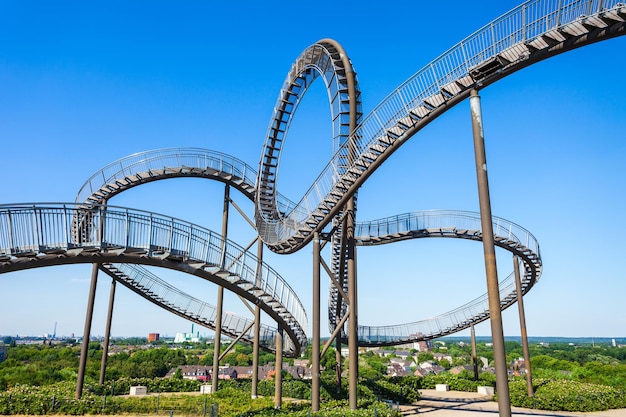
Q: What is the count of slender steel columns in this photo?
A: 11